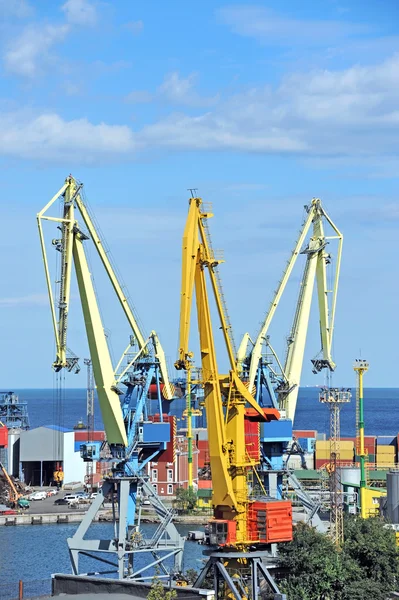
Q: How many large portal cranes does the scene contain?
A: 3